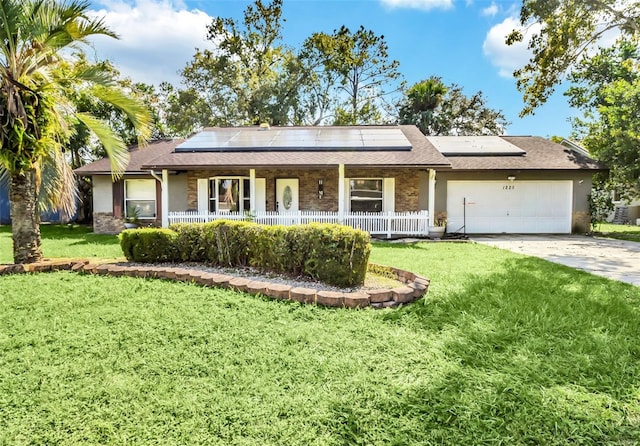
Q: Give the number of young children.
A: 0